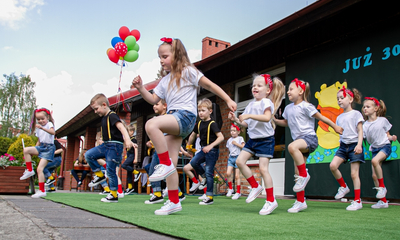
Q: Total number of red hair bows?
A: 7